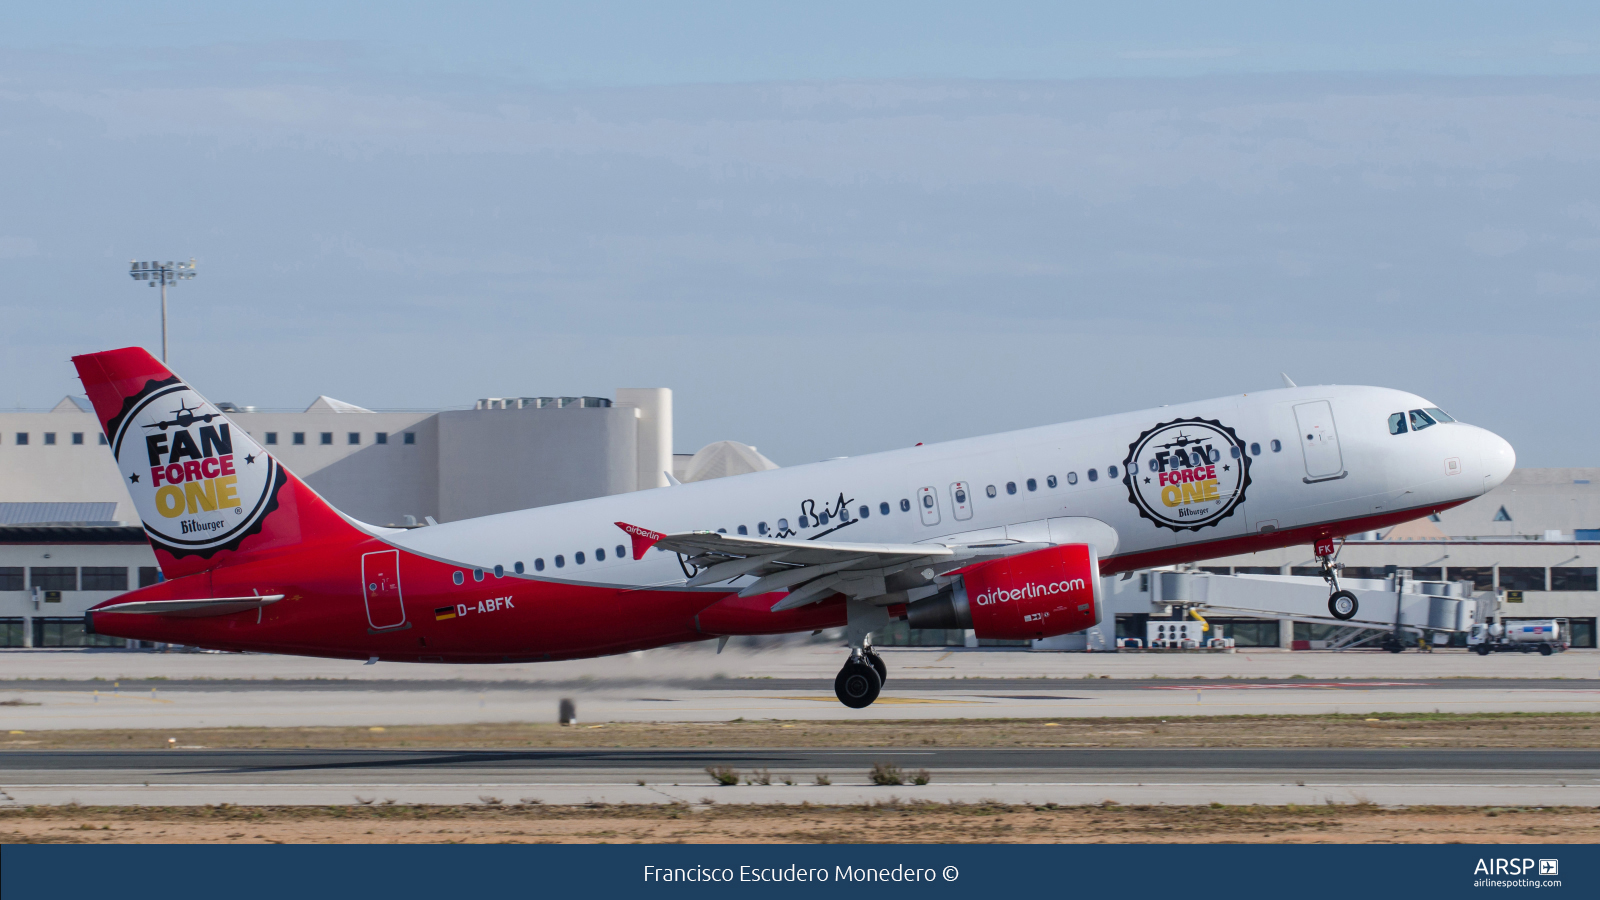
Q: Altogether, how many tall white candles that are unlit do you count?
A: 0